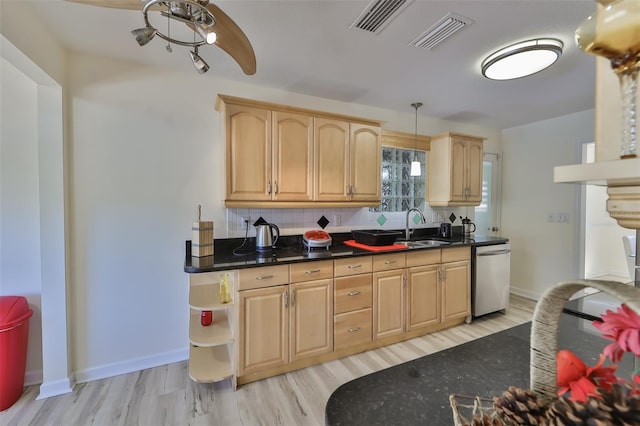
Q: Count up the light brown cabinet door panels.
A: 11